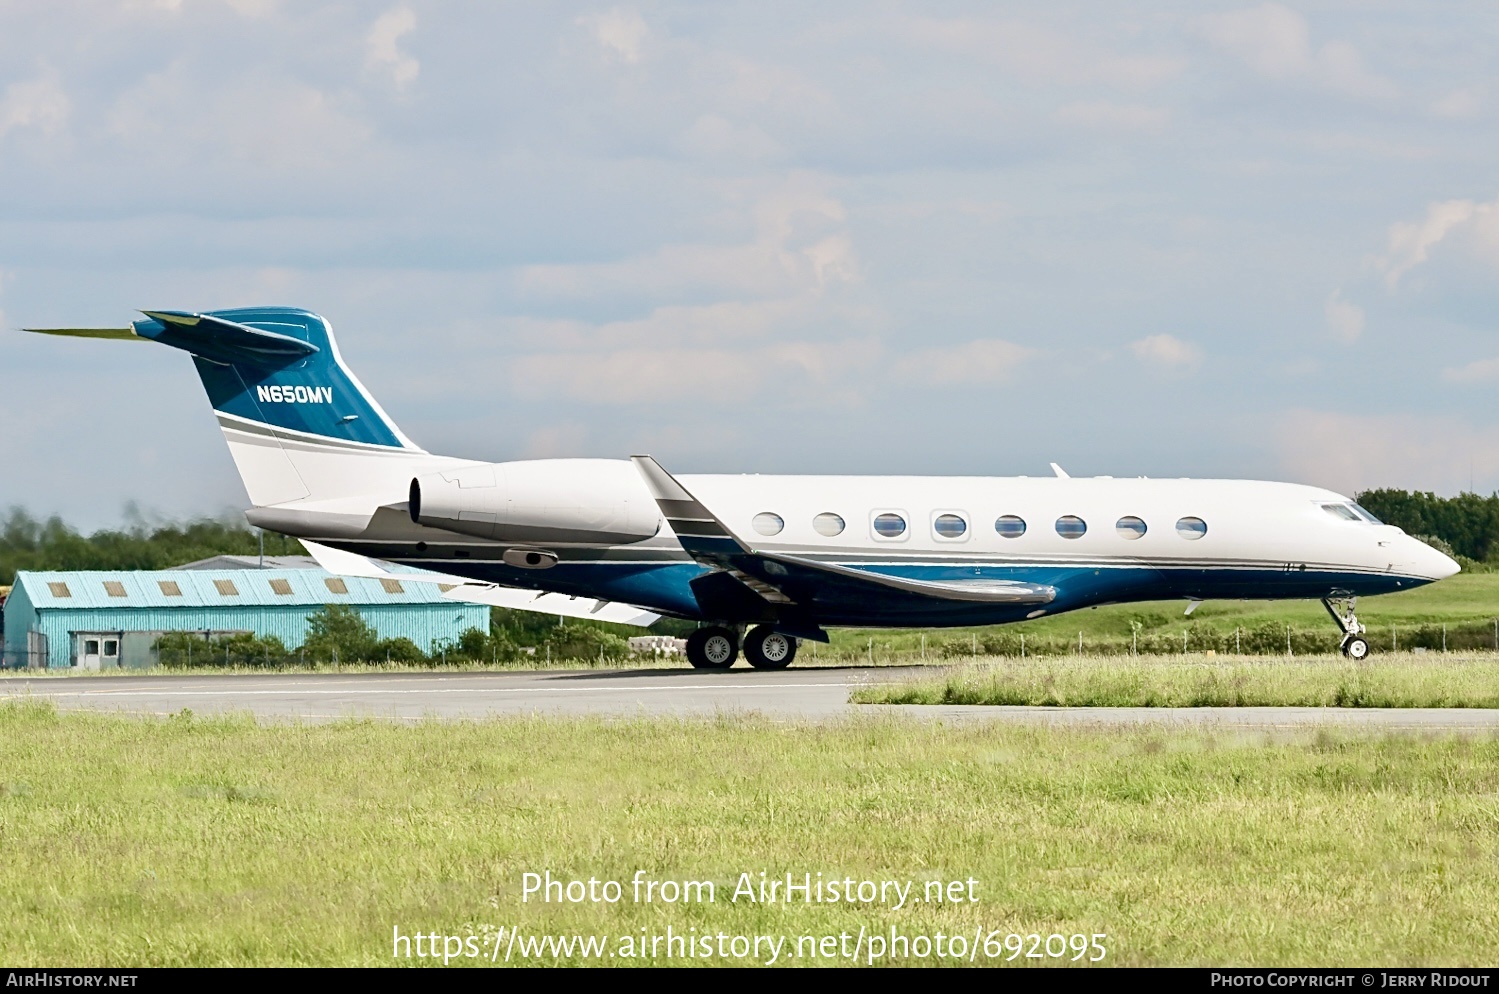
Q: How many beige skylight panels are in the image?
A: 8